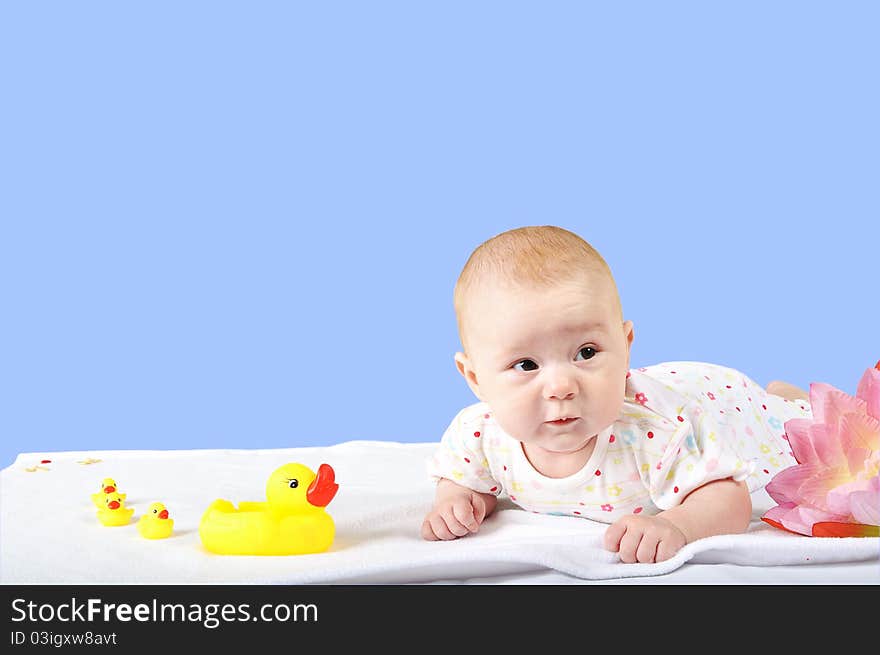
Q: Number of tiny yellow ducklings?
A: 3